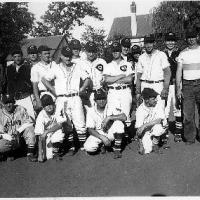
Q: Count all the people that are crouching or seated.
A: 4